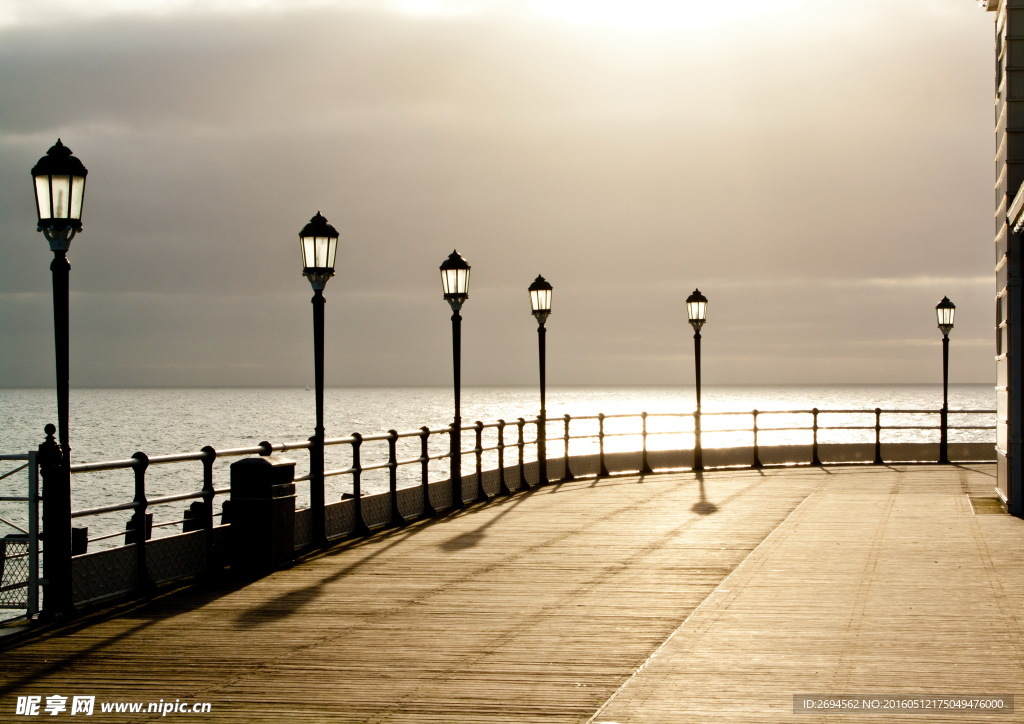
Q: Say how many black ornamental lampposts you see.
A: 6